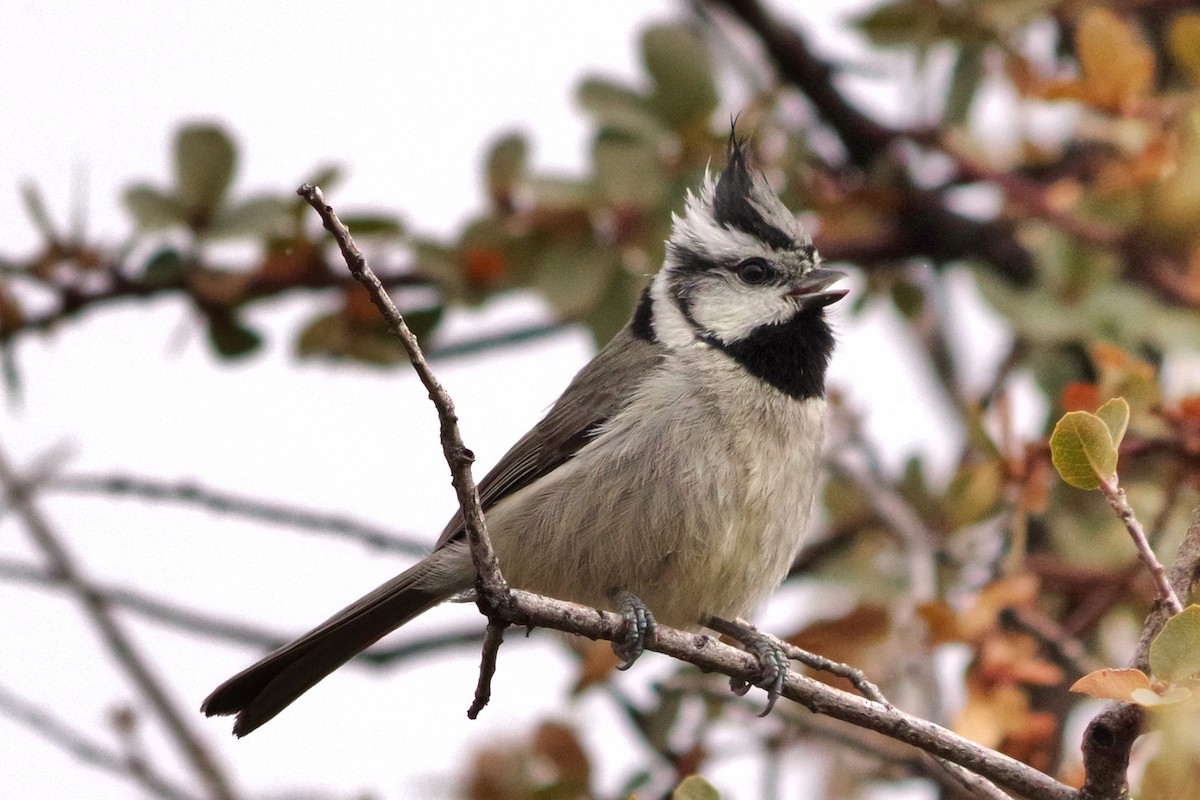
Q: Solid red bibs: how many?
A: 0